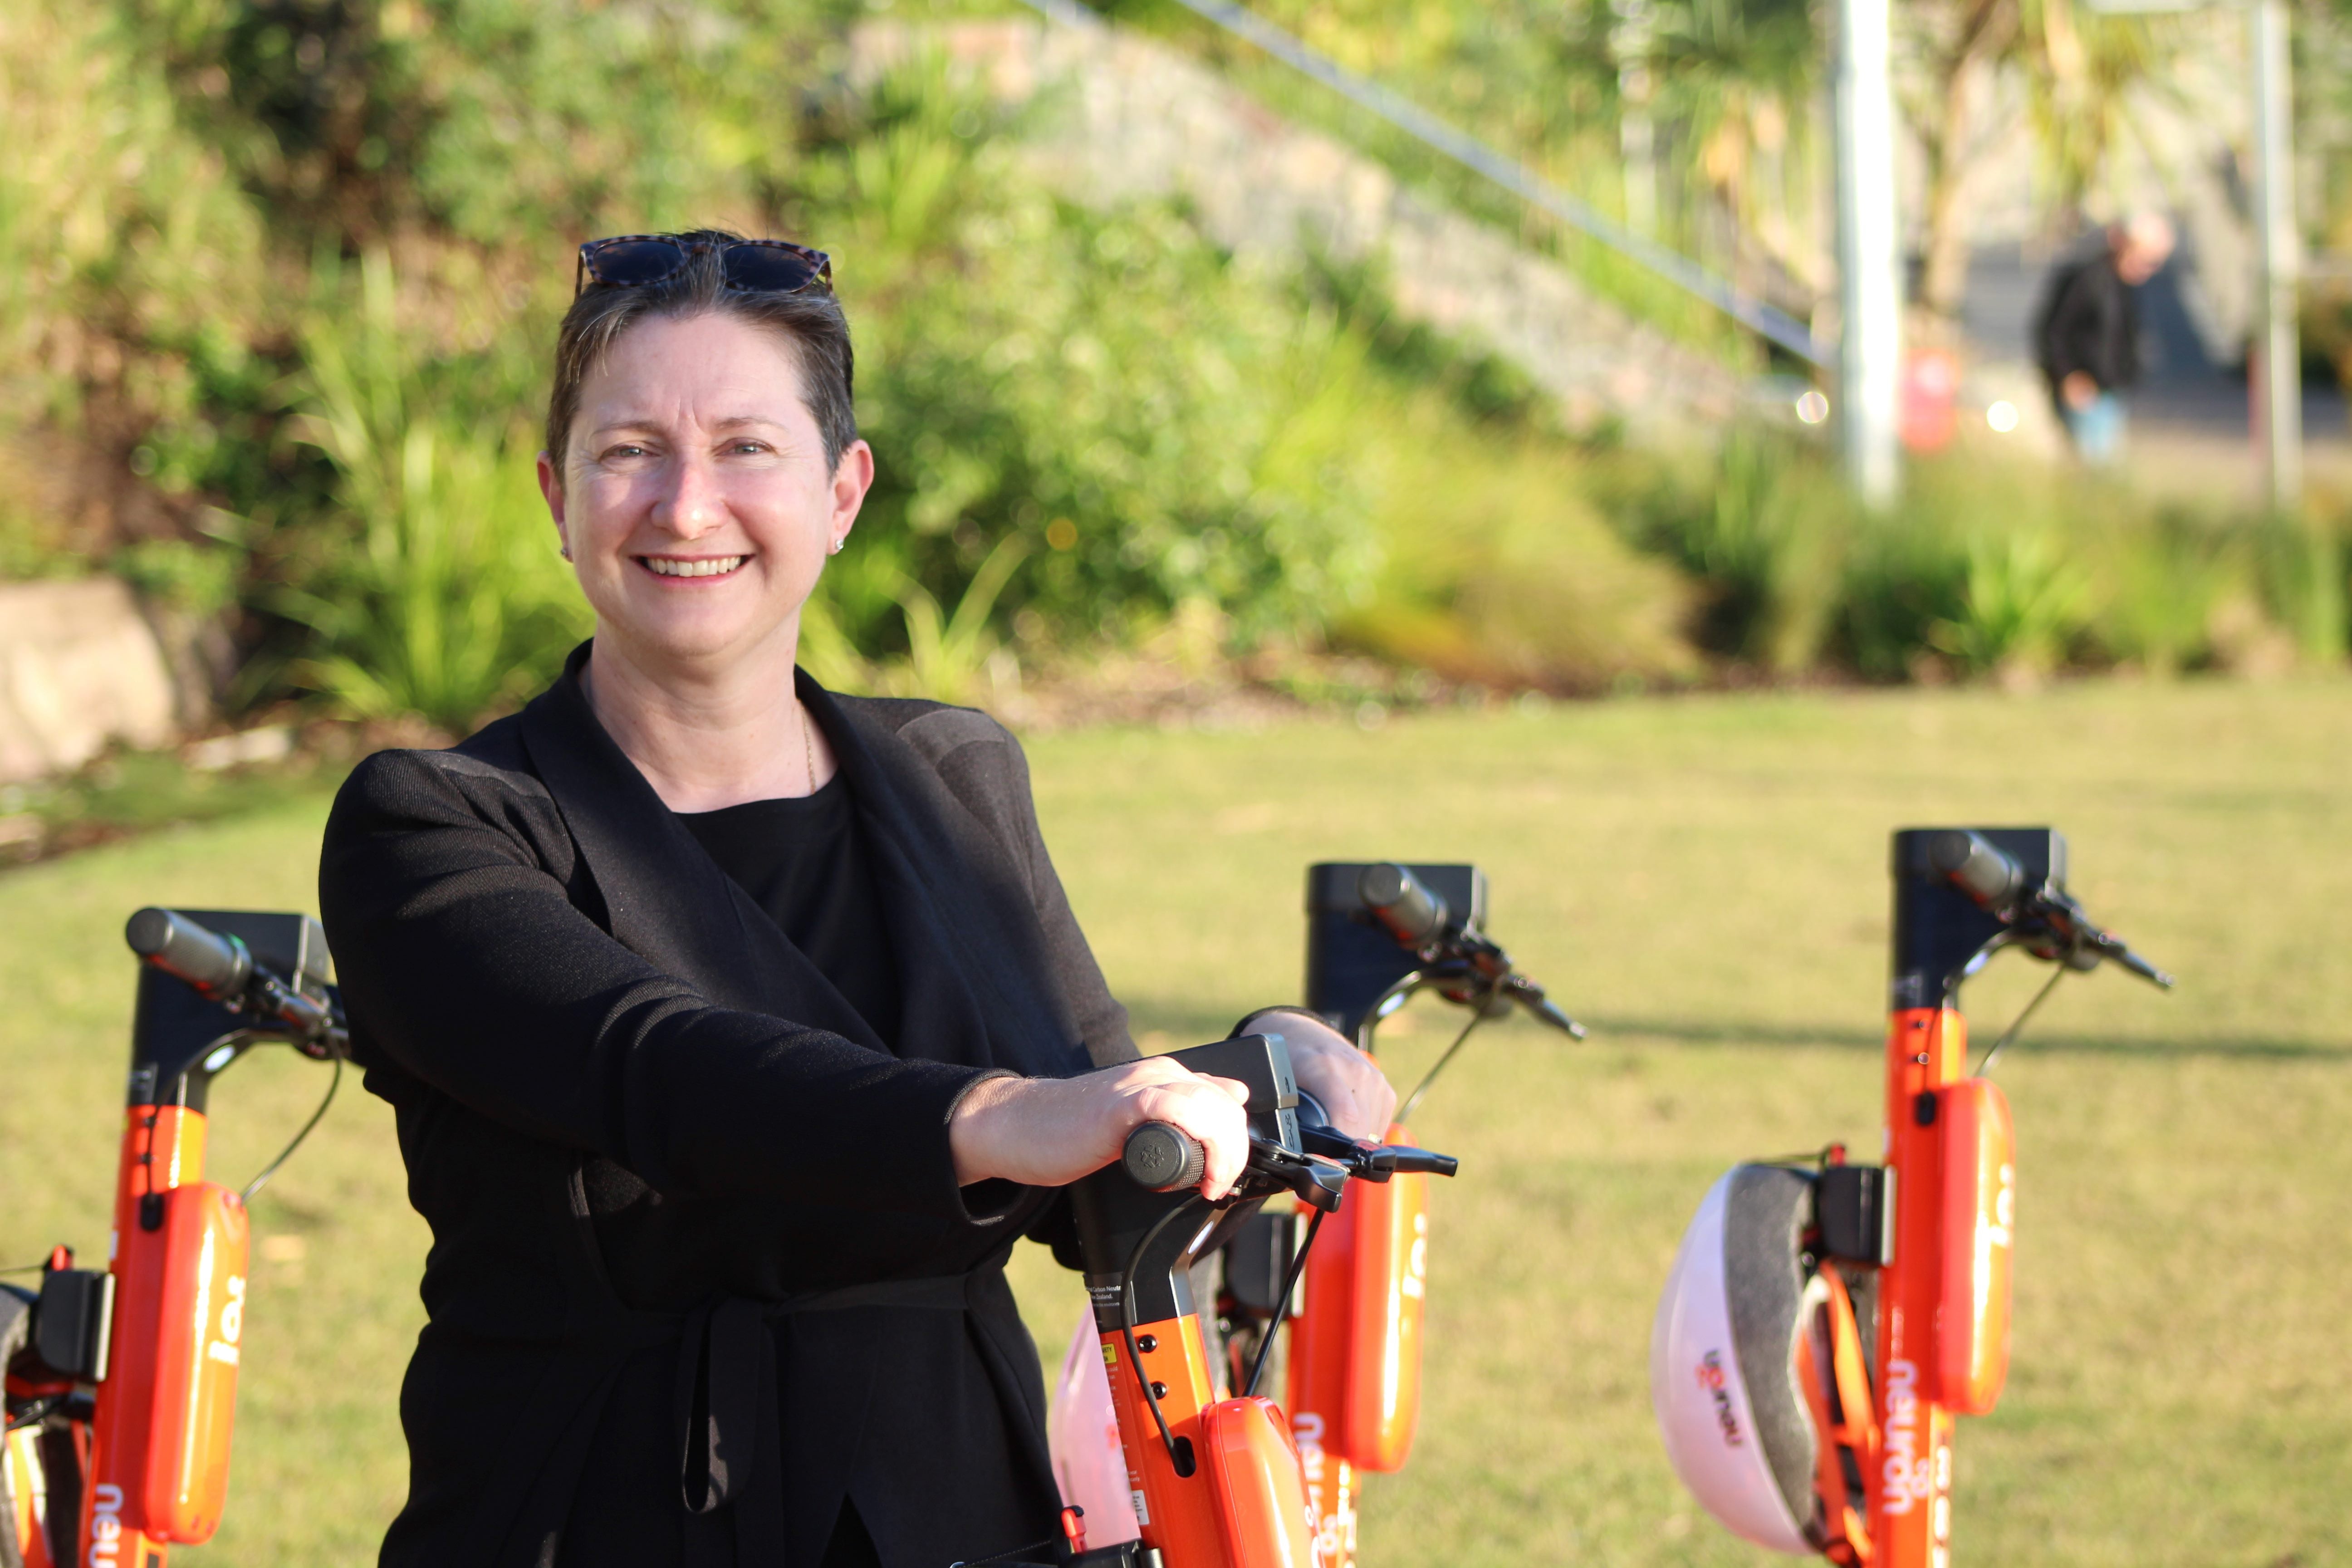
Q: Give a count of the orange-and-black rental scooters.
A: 4